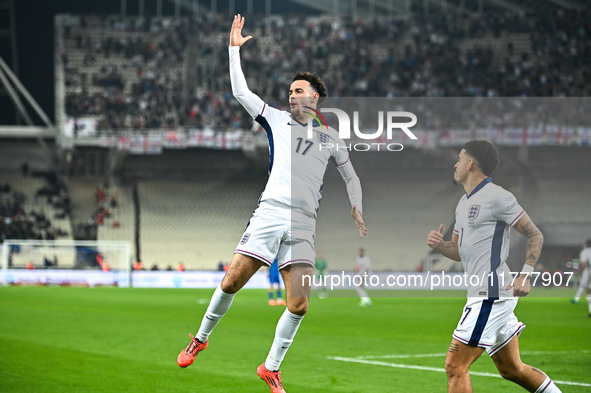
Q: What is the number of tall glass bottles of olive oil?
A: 0